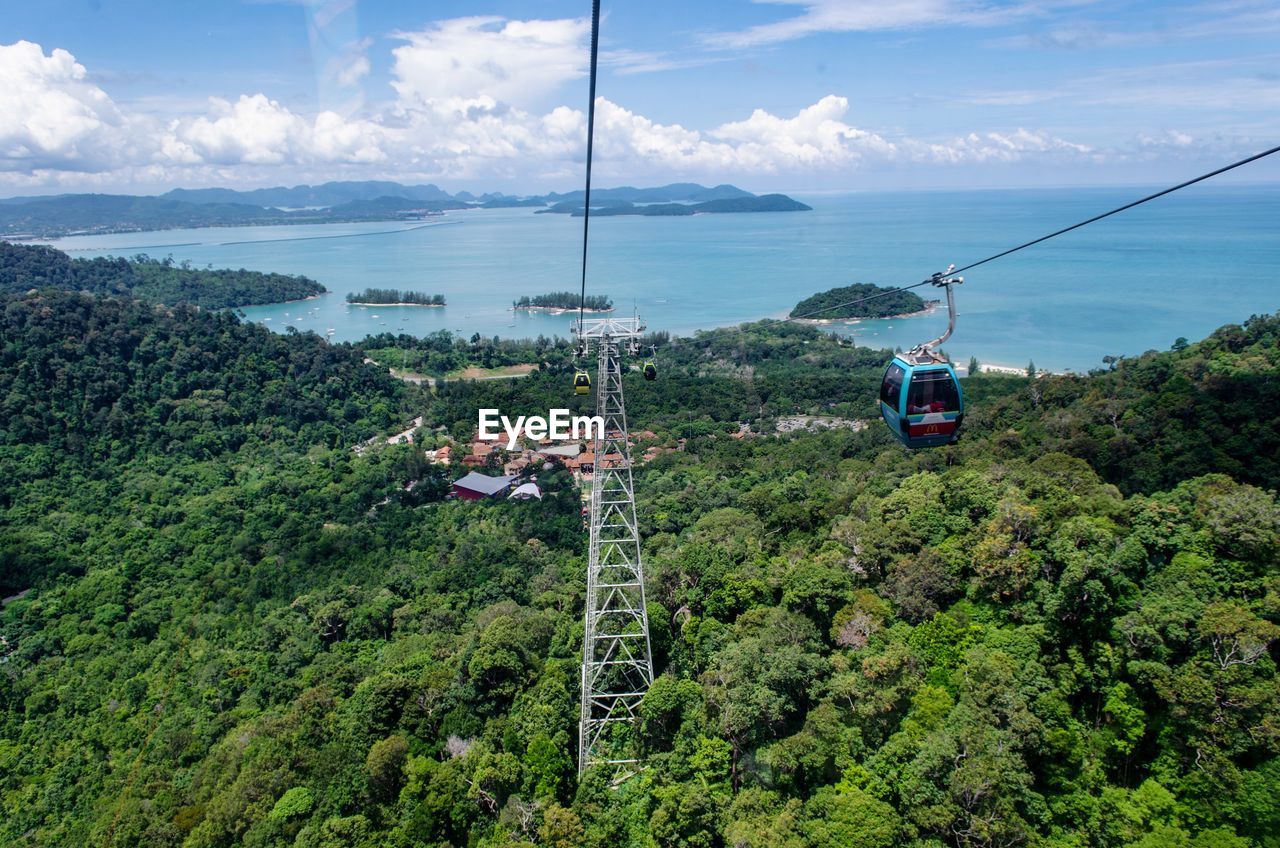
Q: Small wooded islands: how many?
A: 3